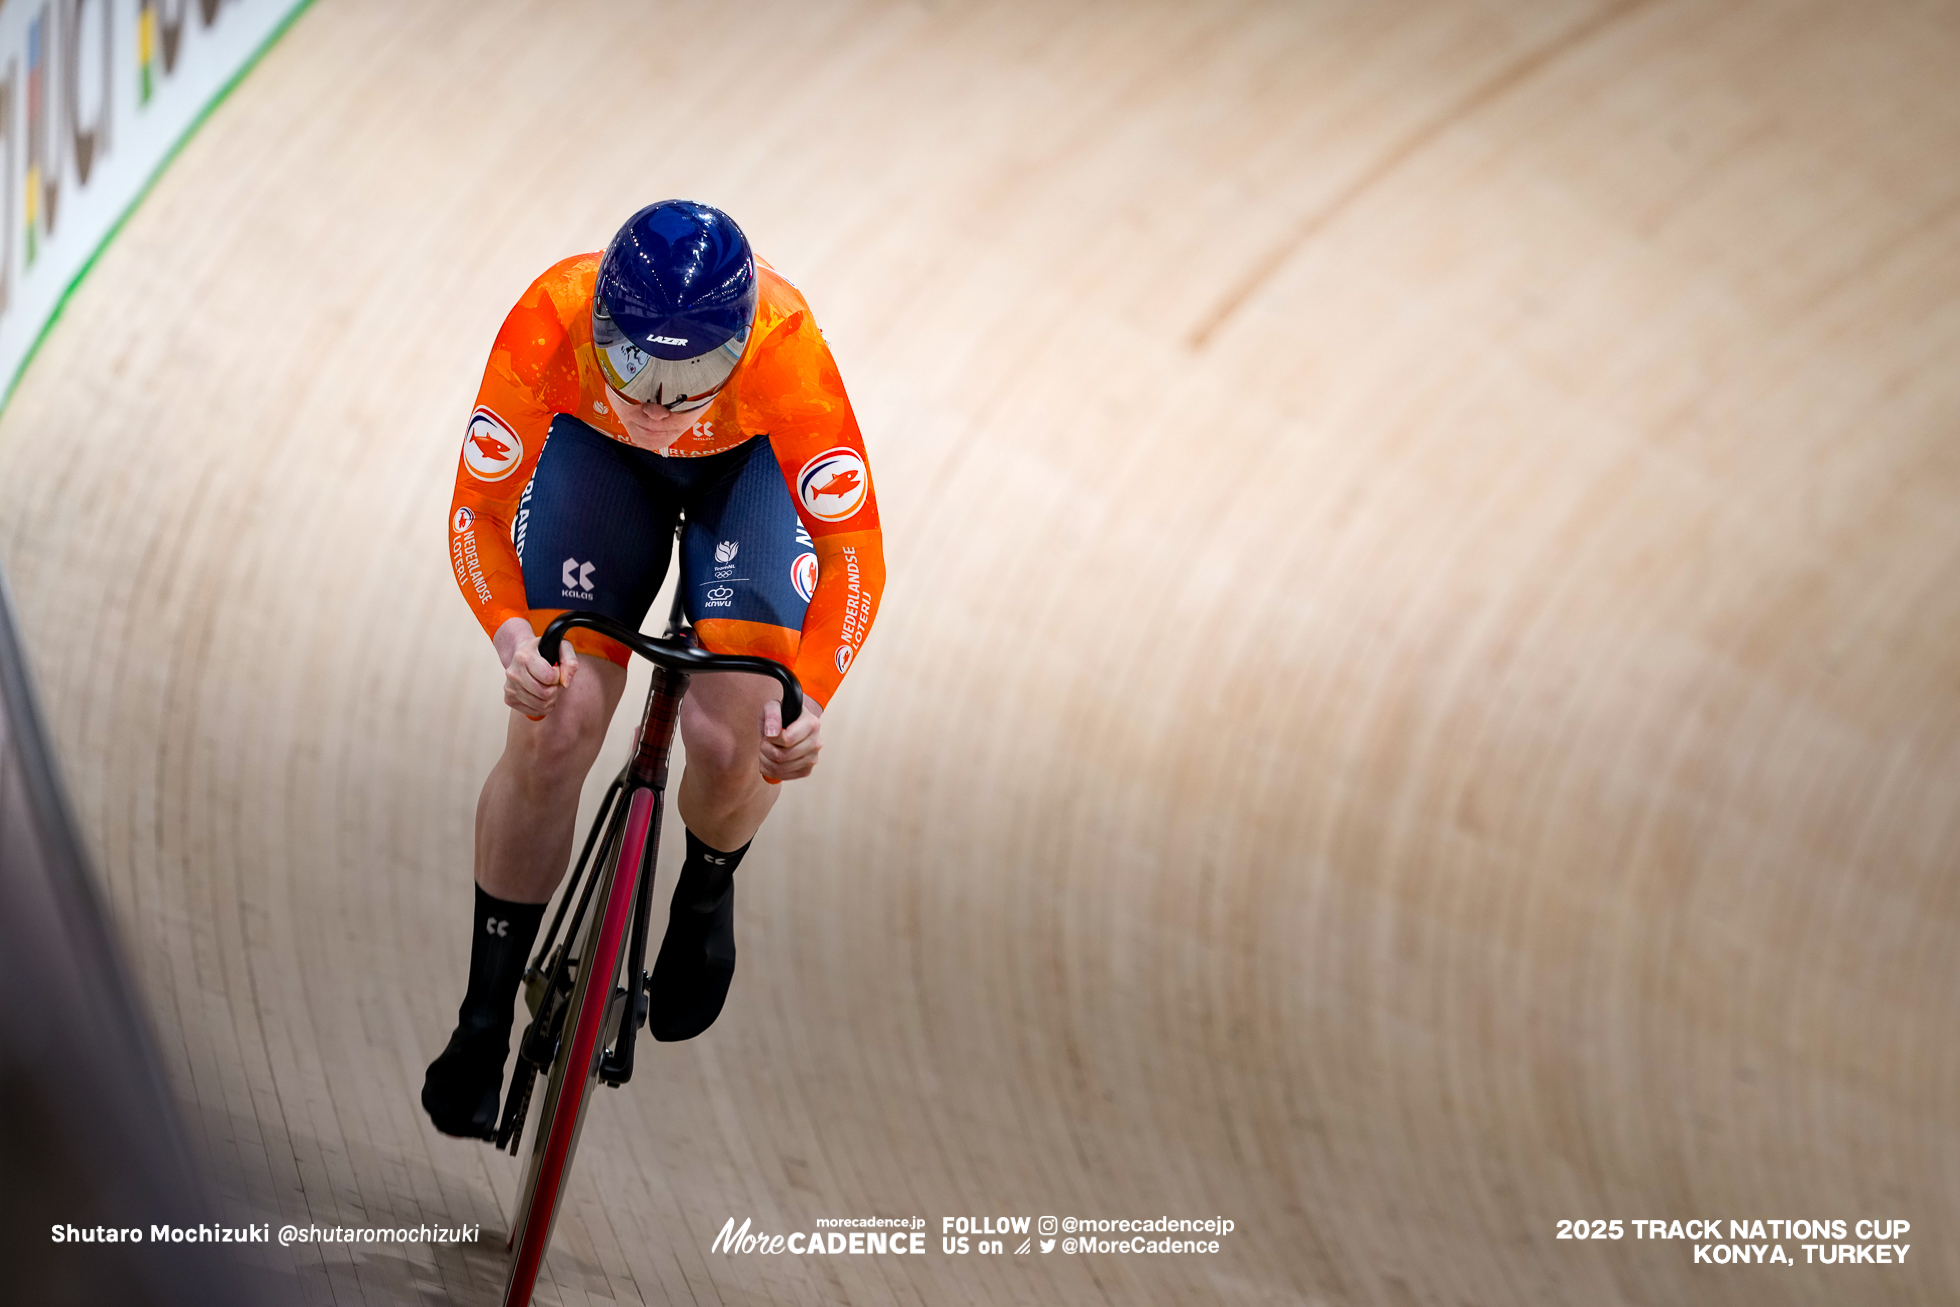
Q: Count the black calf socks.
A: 2